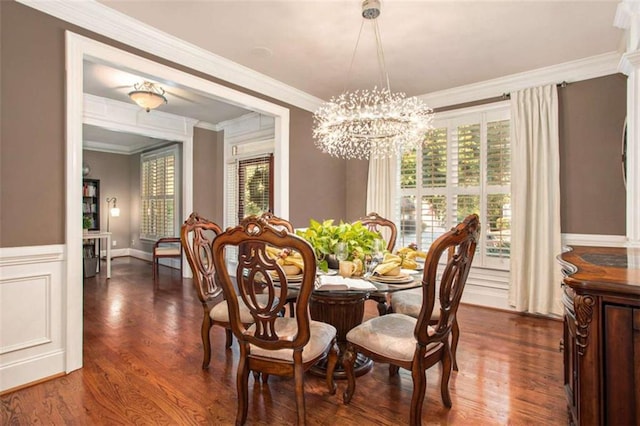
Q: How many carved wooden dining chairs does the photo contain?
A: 6